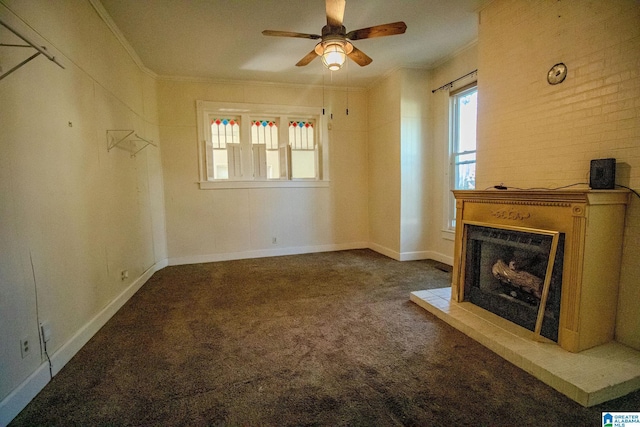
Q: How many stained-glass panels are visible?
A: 3